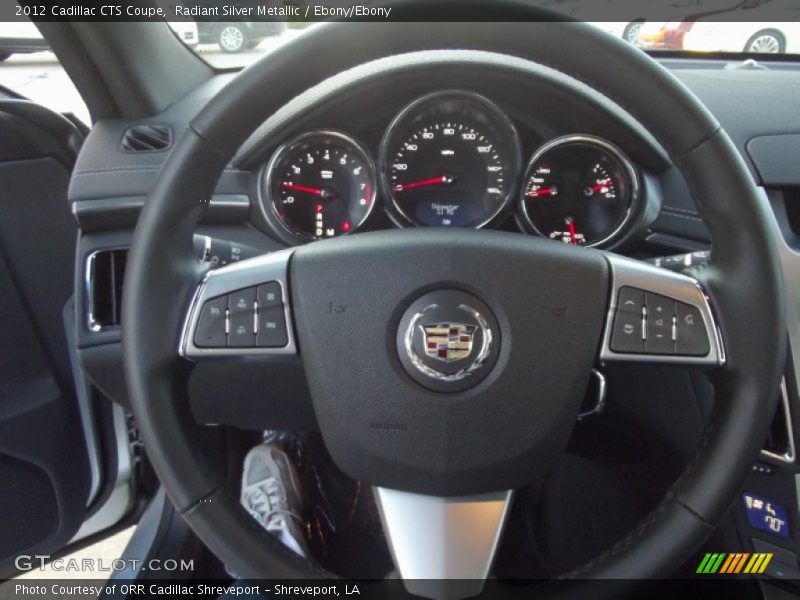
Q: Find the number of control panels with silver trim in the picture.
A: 2